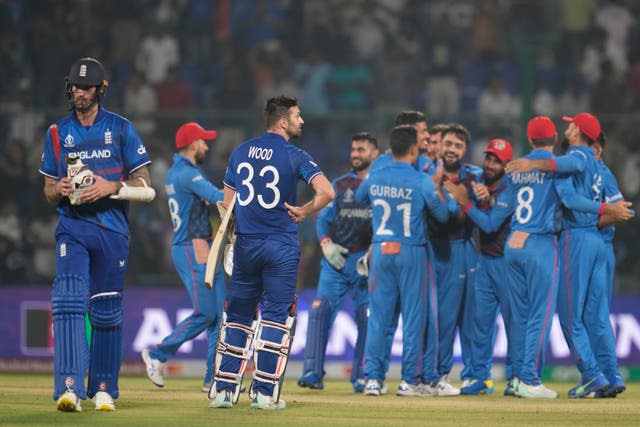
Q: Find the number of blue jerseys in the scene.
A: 12